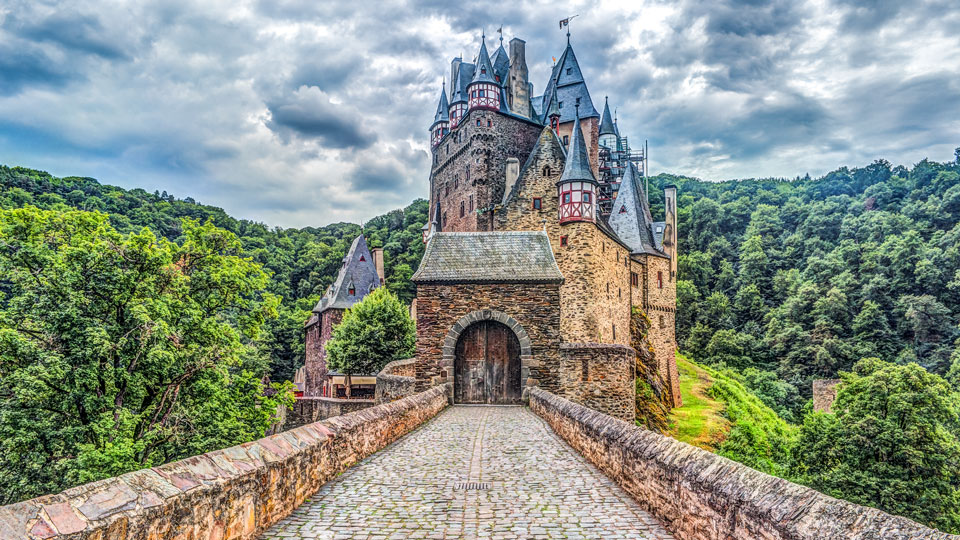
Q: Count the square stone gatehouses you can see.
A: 1